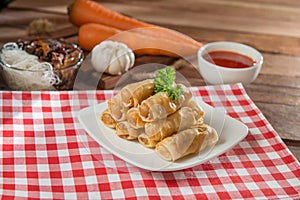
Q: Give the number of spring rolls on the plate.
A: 9